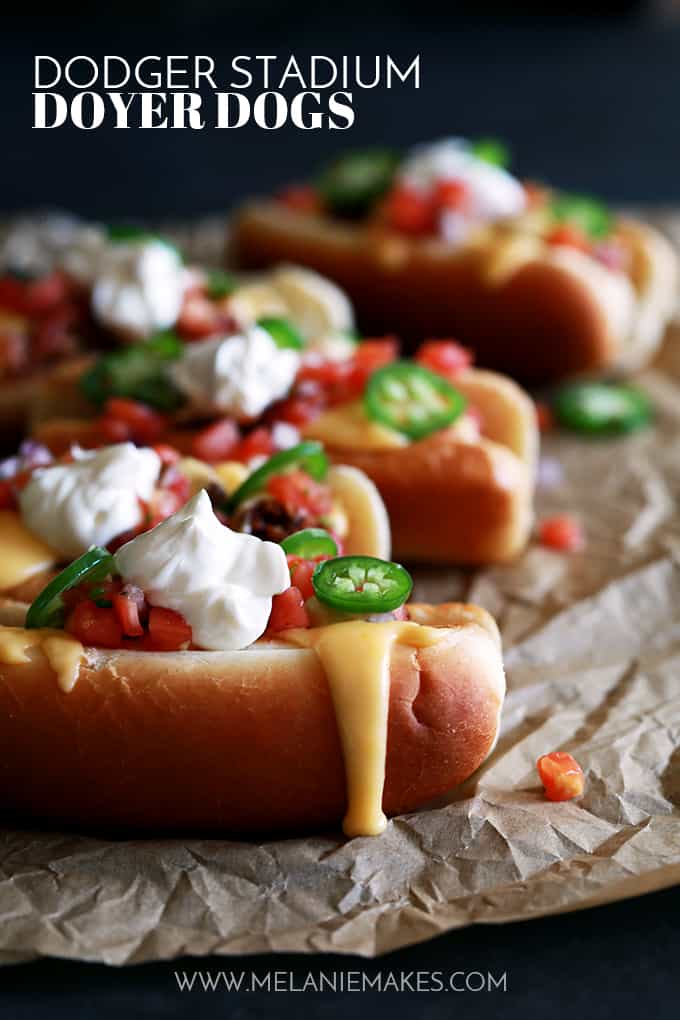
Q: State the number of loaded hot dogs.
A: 5